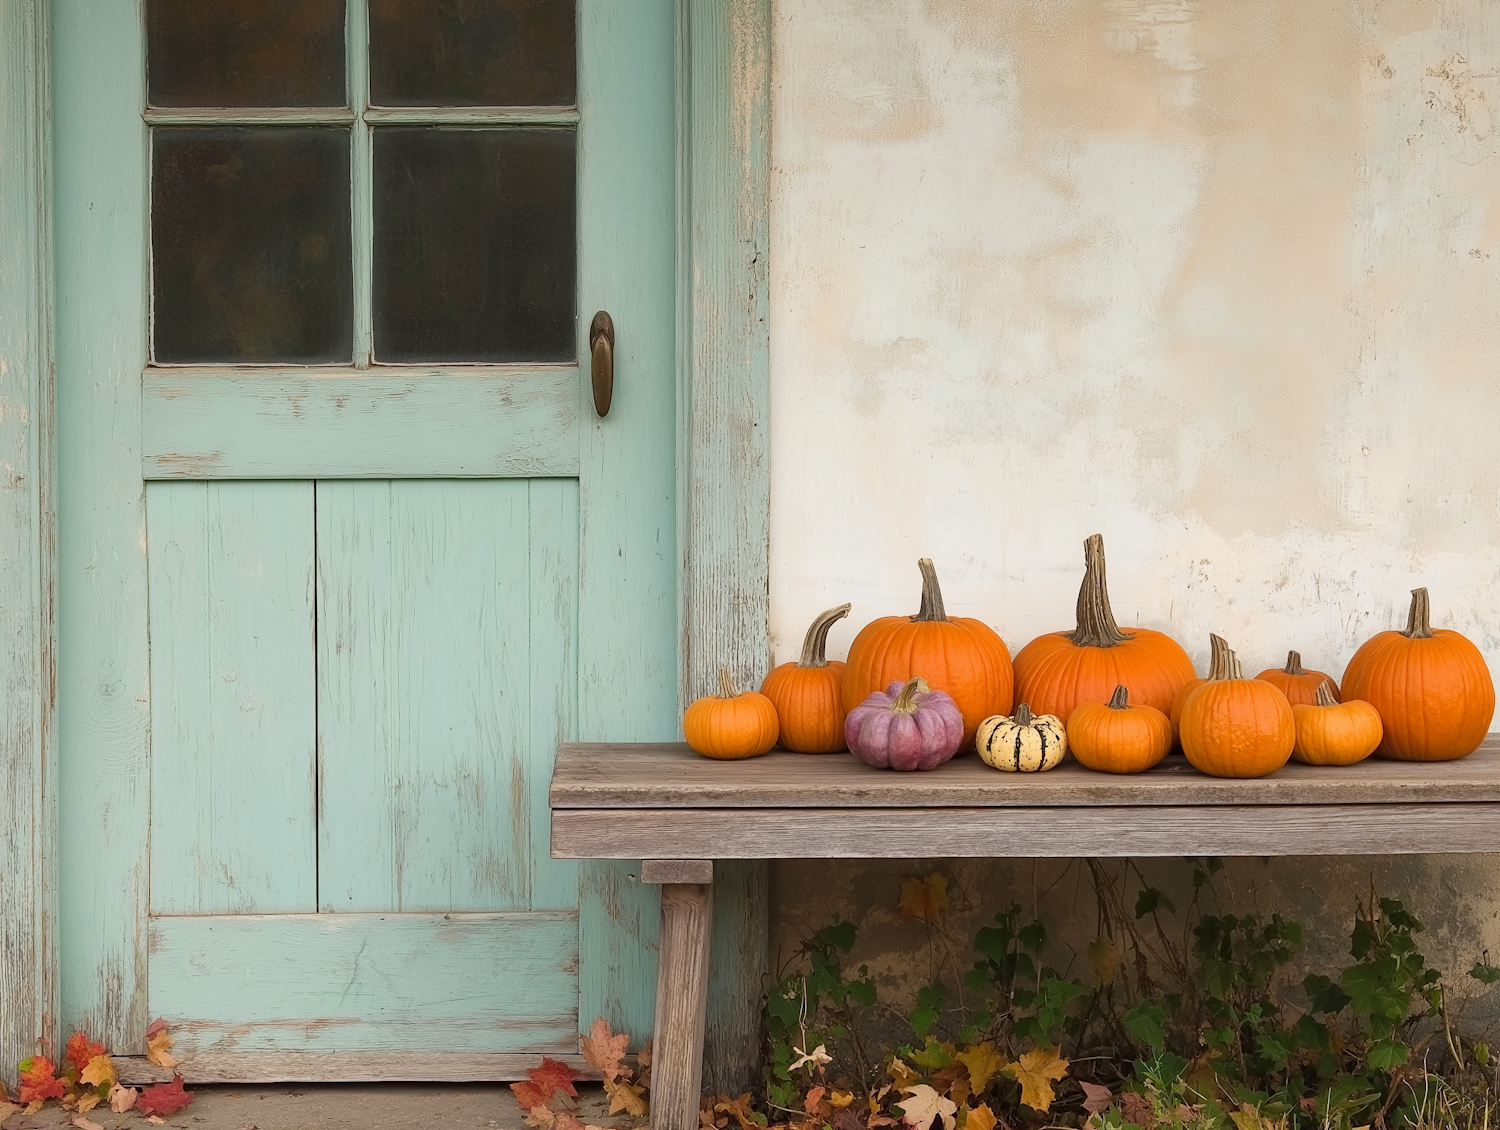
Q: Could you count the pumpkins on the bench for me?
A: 12